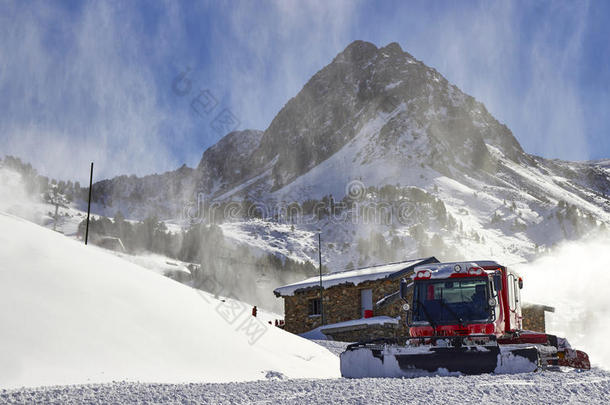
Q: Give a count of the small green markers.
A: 0